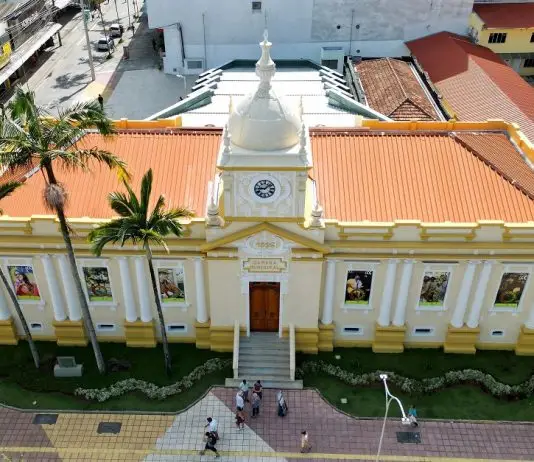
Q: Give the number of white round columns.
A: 12